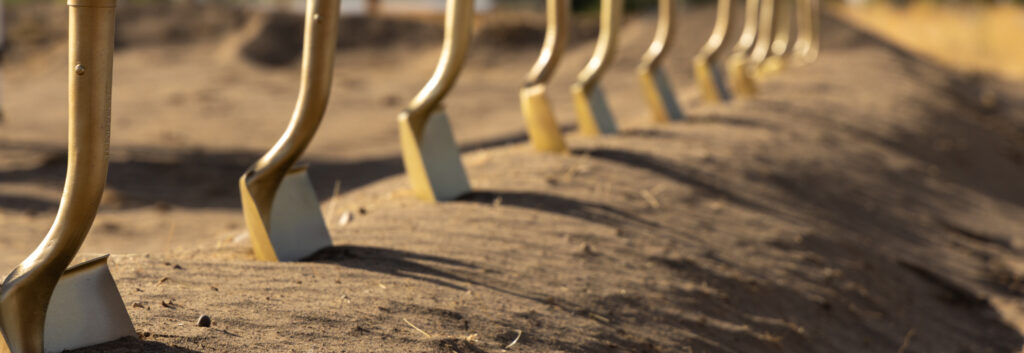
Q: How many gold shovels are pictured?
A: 12